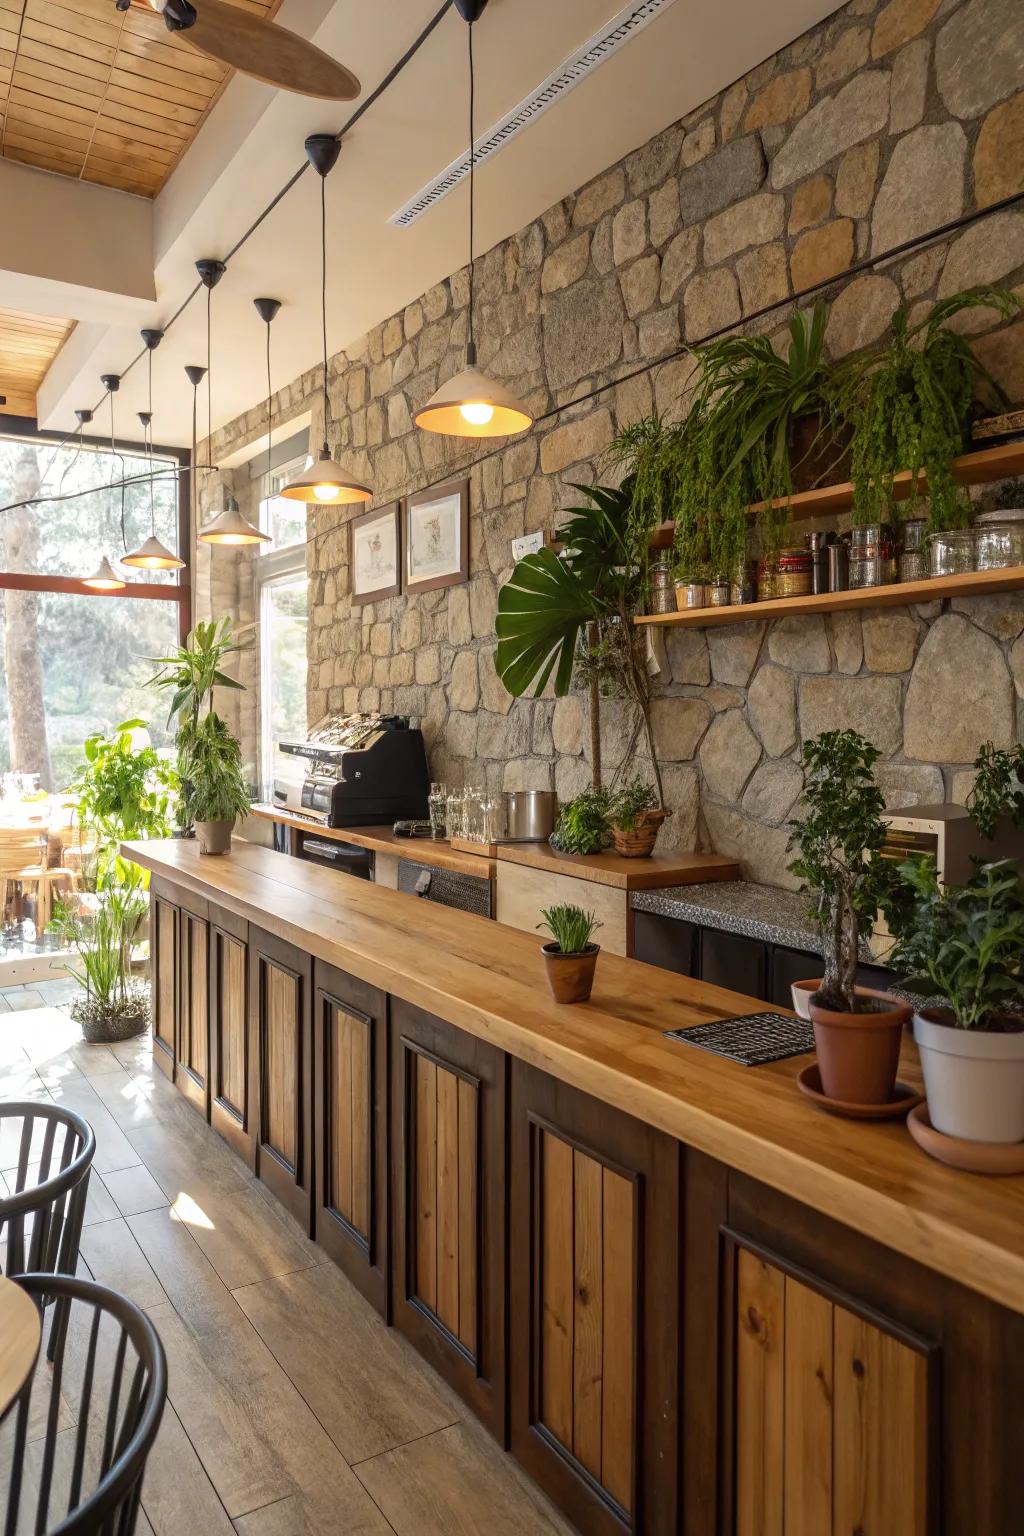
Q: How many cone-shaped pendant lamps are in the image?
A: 5